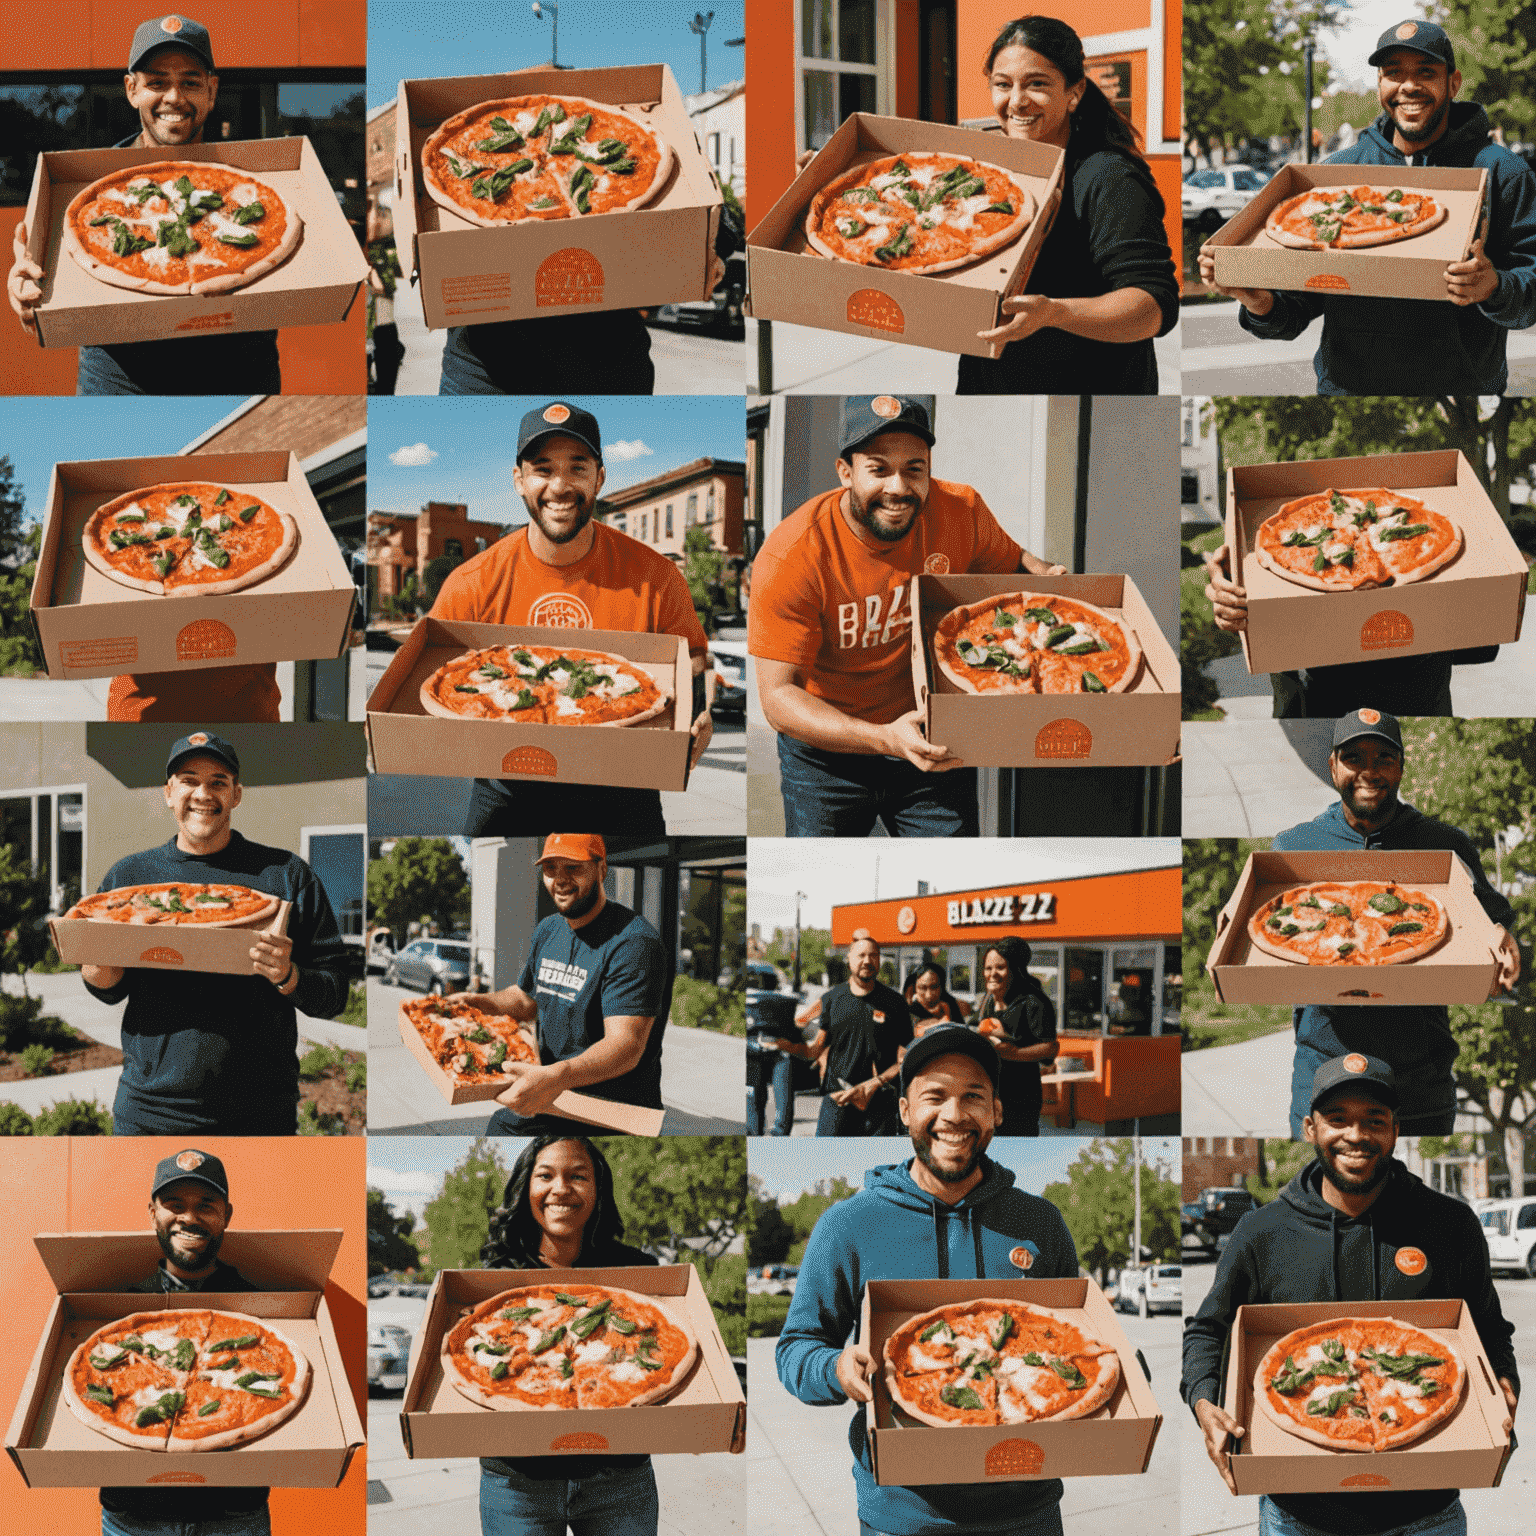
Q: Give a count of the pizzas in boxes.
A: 15